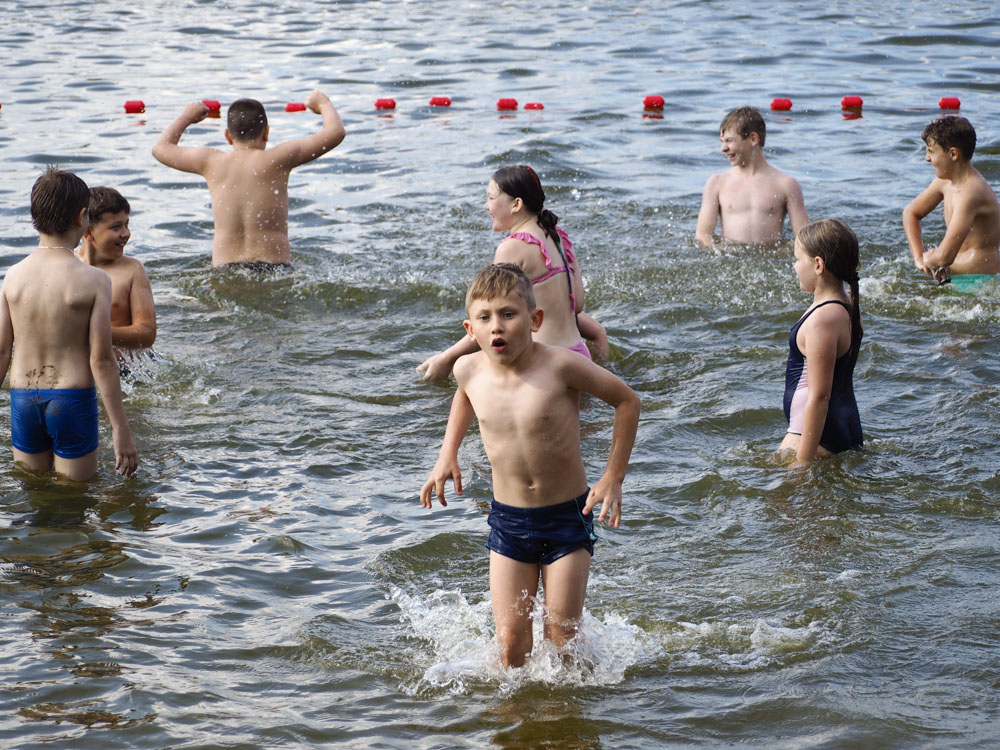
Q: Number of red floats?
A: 11